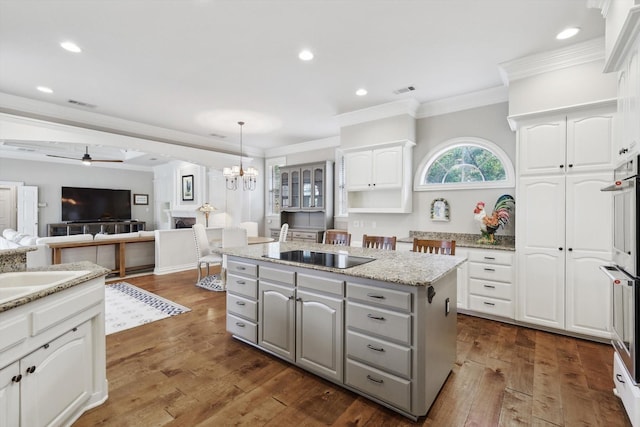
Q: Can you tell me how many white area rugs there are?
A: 2